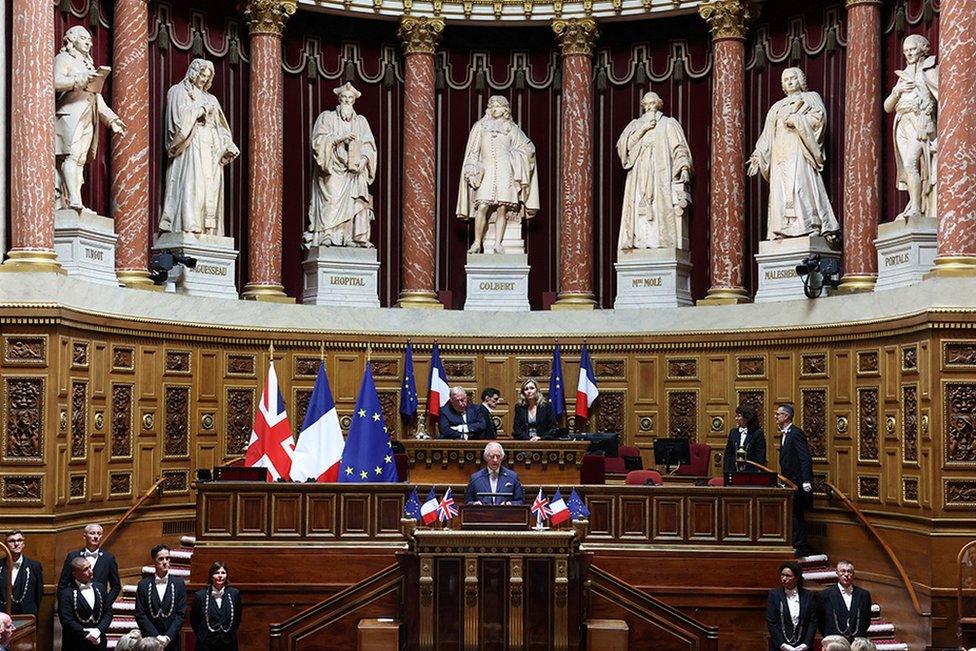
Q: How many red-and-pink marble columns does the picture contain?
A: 8